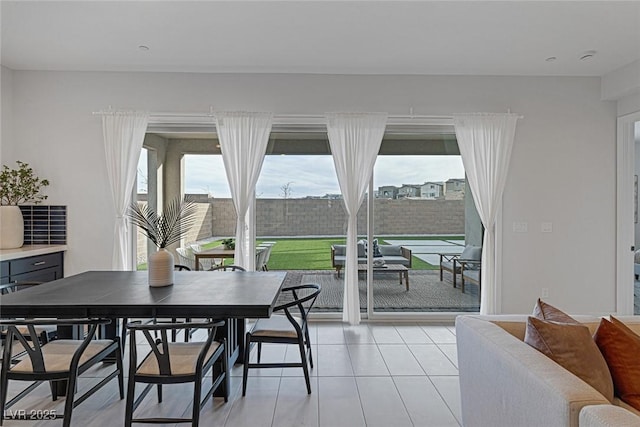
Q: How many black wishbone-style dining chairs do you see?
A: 6